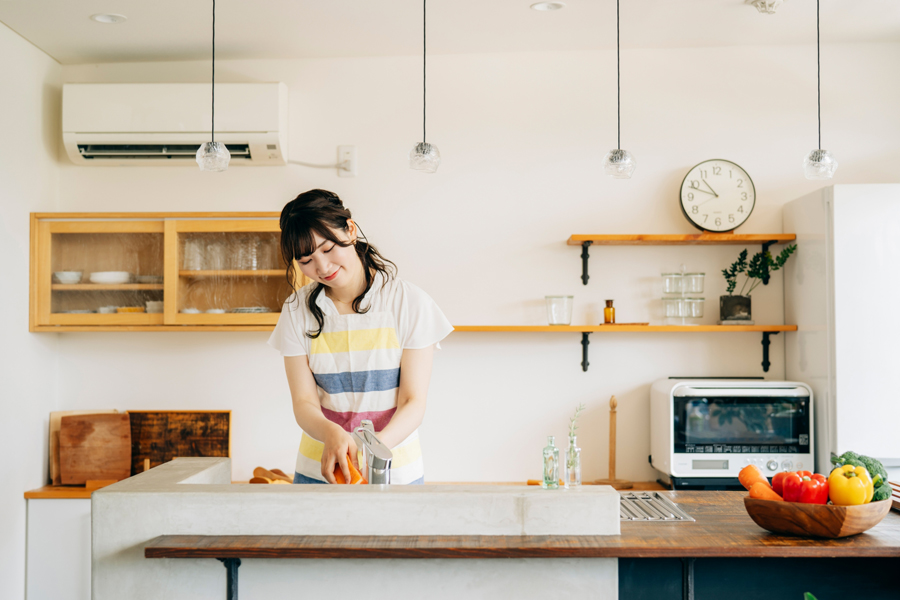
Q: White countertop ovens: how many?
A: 1